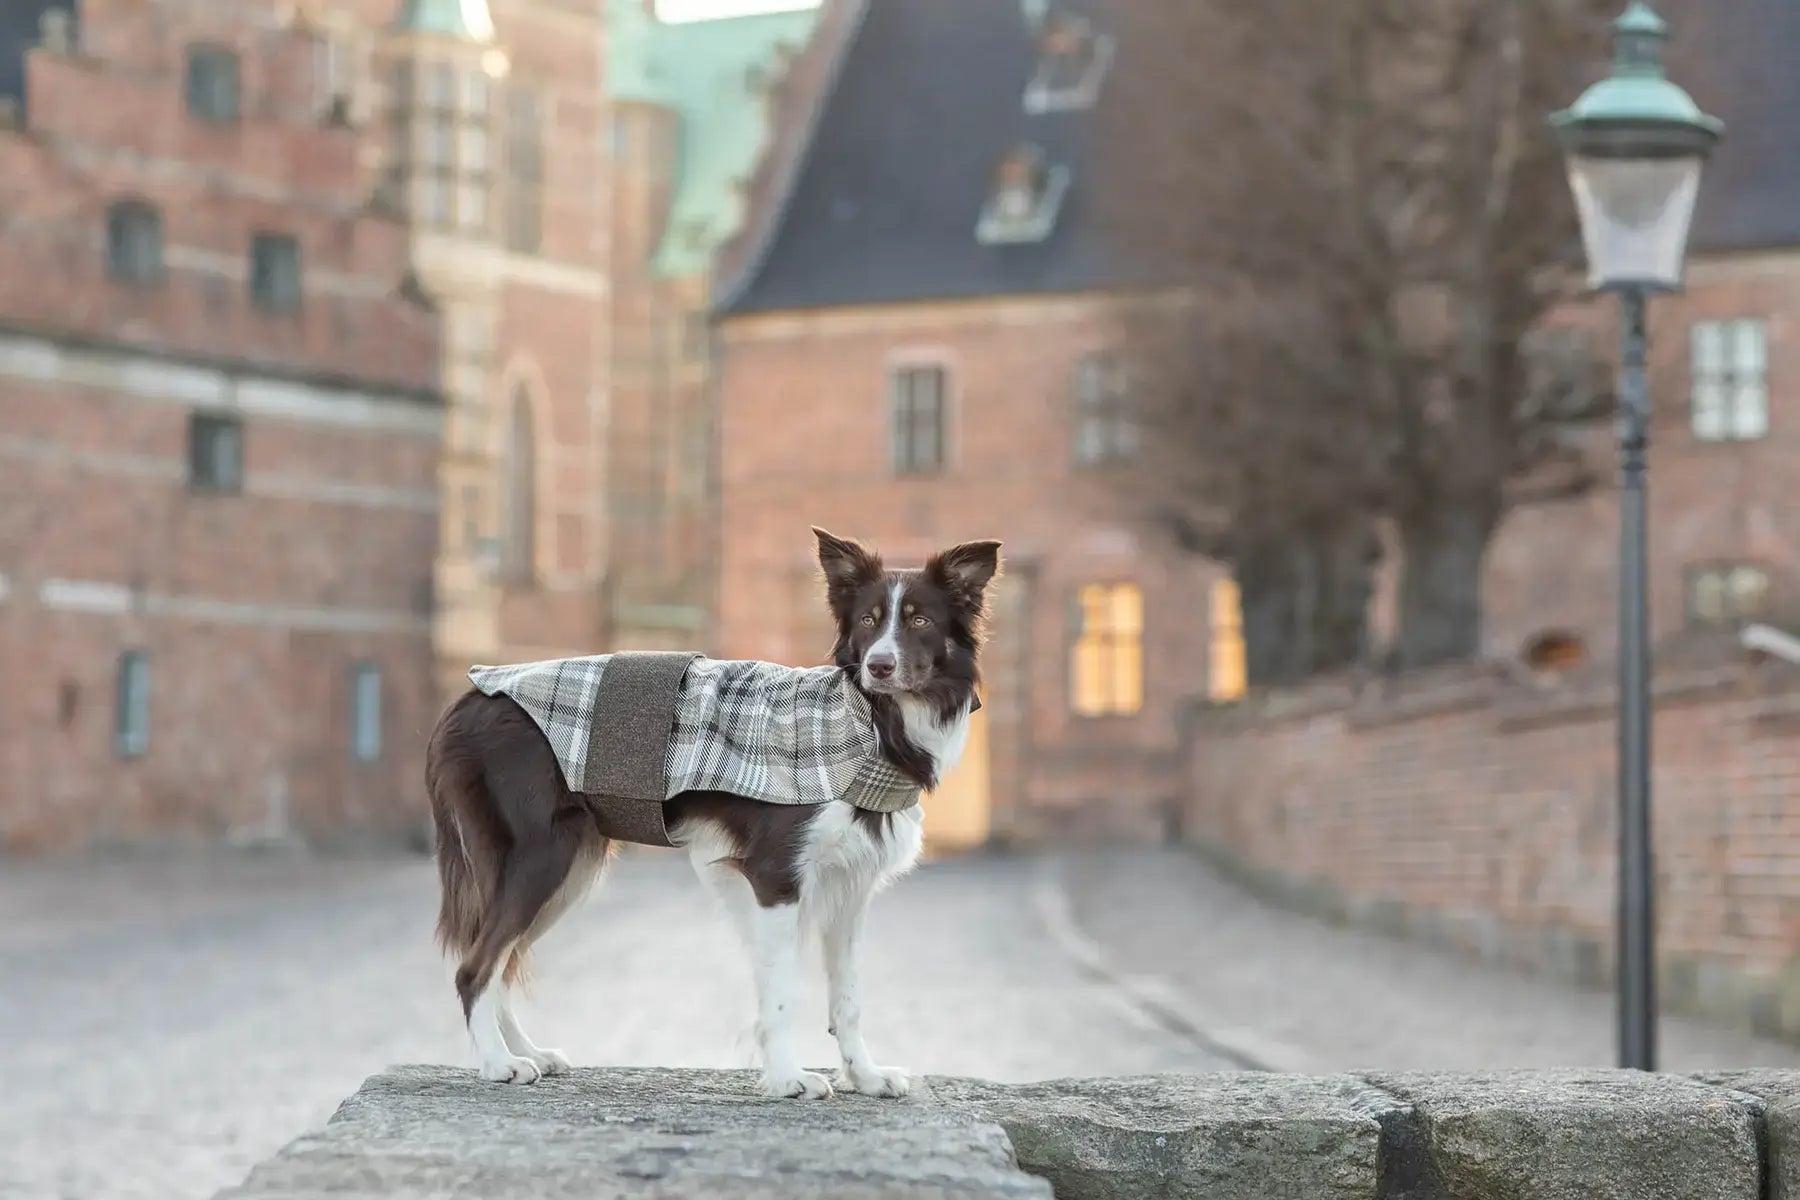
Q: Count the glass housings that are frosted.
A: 1